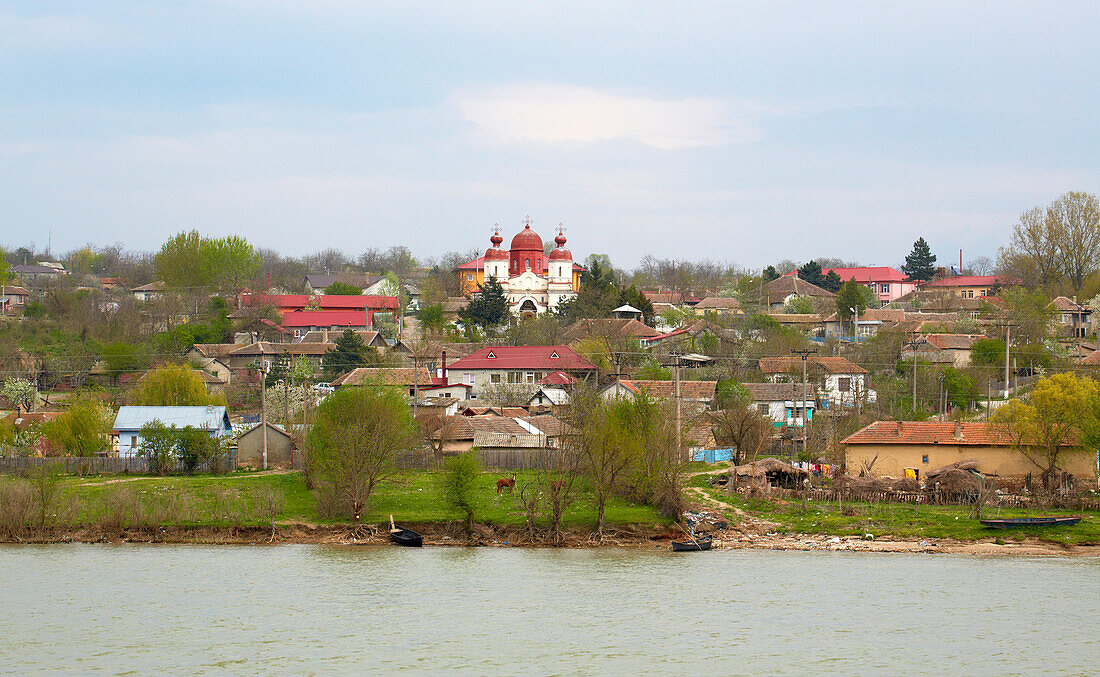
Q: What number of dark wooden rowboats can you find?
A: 3